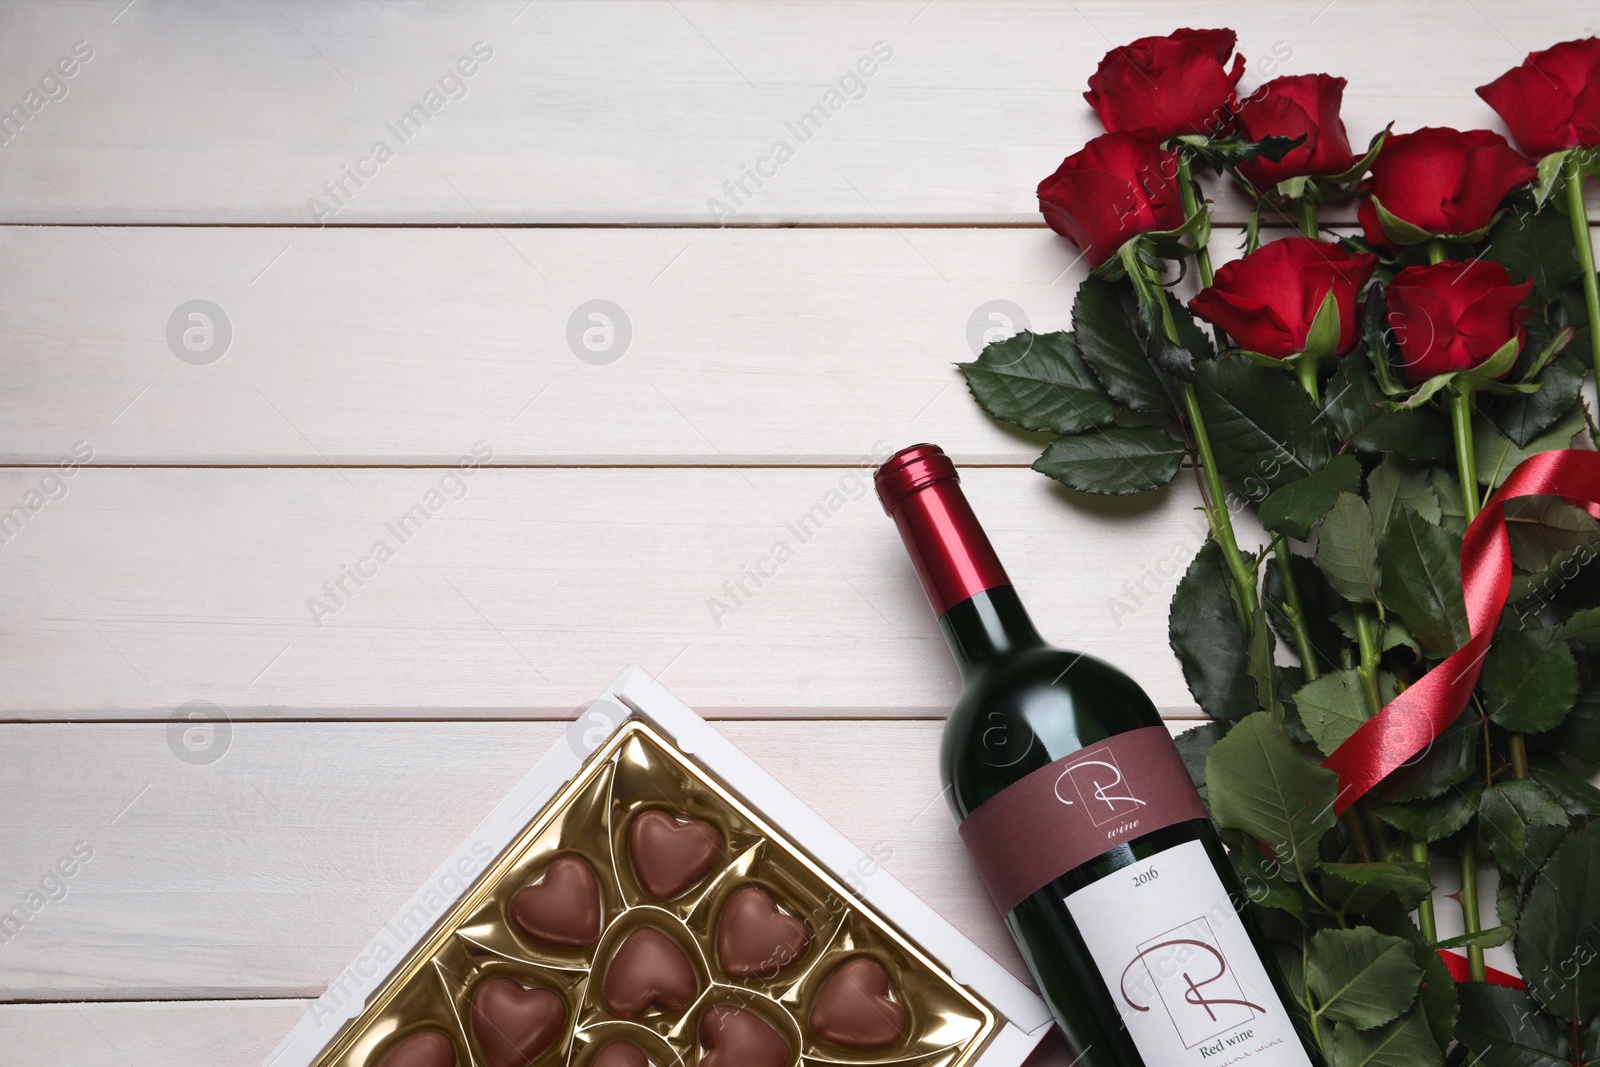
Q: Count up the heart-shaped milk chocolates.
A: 9